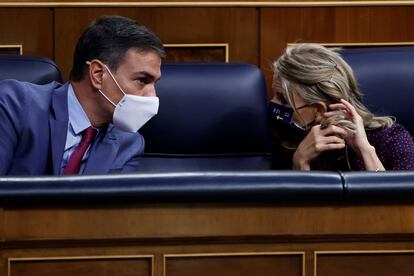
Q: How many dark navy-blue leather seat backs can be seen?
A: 3